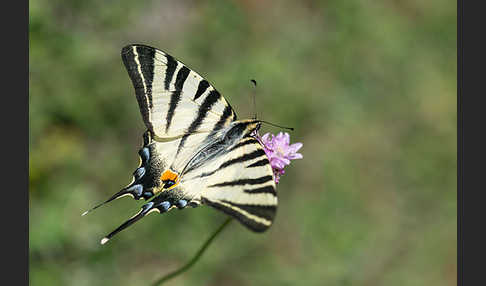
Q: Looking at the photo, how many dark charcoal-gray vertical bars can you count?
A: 2